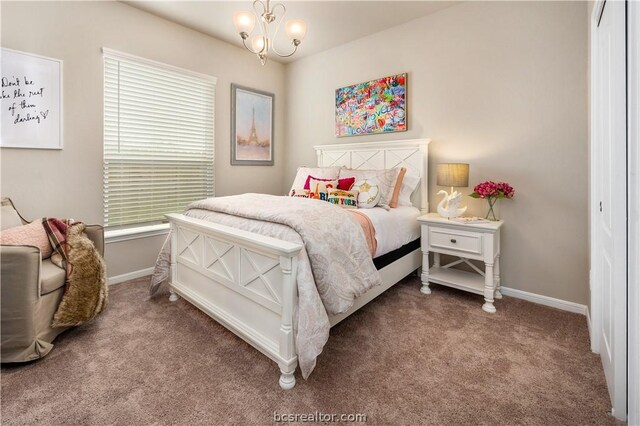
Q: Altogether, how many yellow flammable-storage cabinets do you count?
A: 0